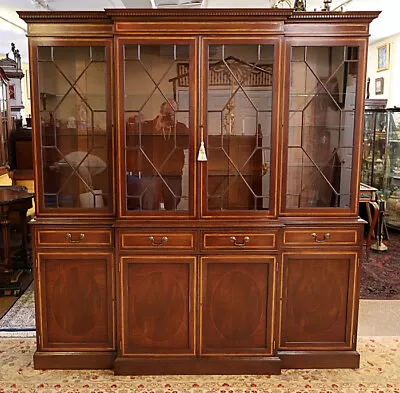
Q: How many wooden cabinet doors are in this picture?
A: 4